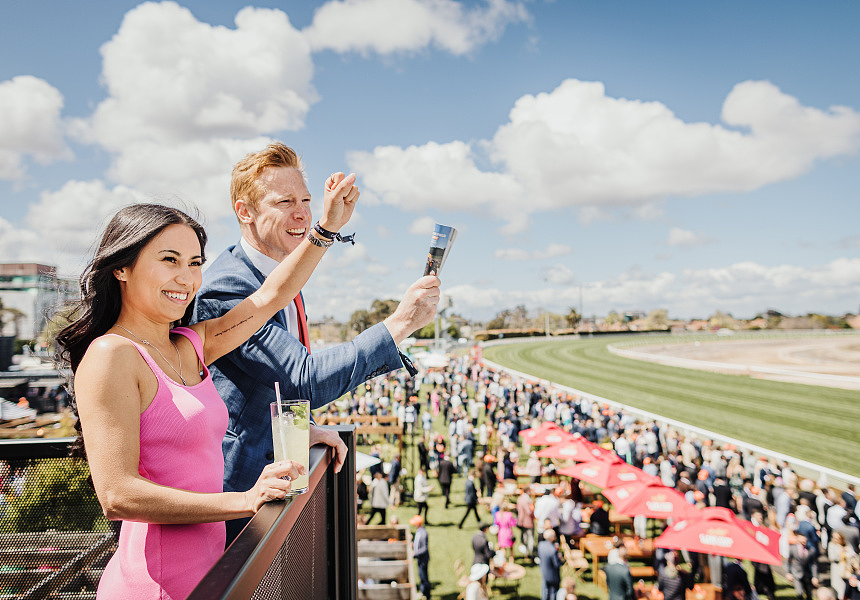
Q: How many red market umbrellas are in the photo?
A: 5